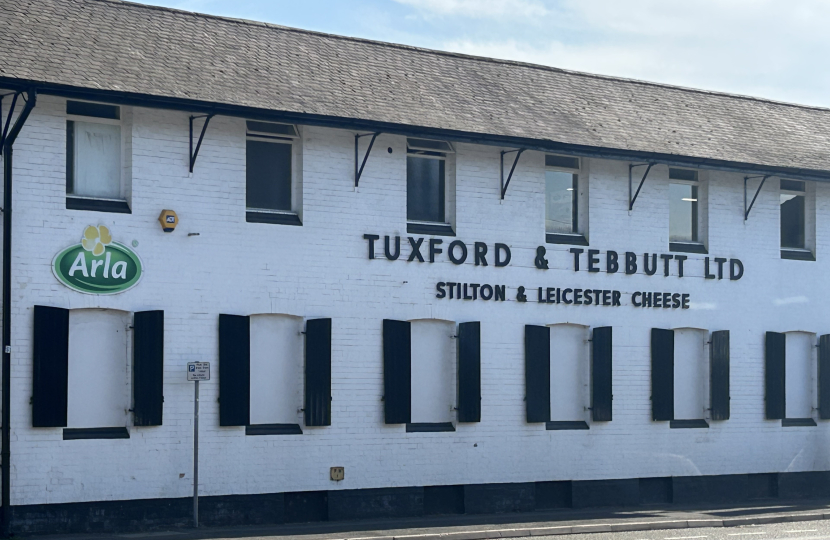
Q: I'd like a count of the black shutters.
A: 12